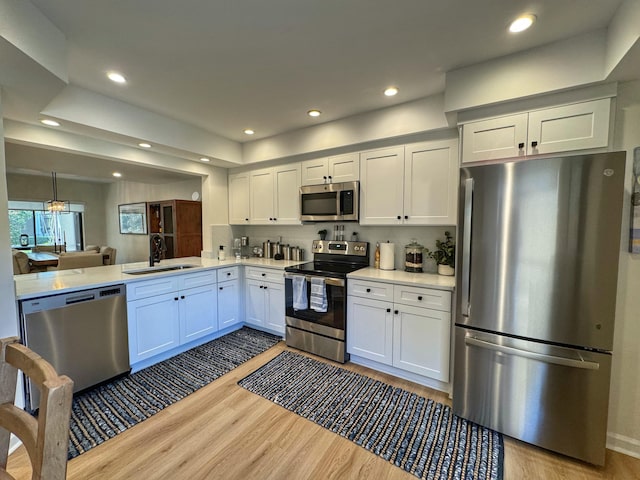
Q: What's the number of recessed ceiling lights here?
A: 9